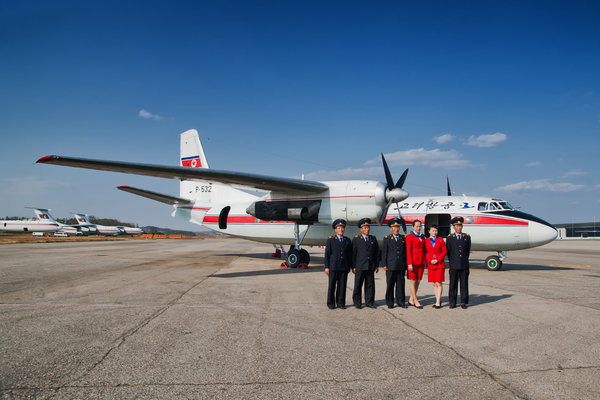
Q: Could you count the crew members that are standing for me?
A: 6